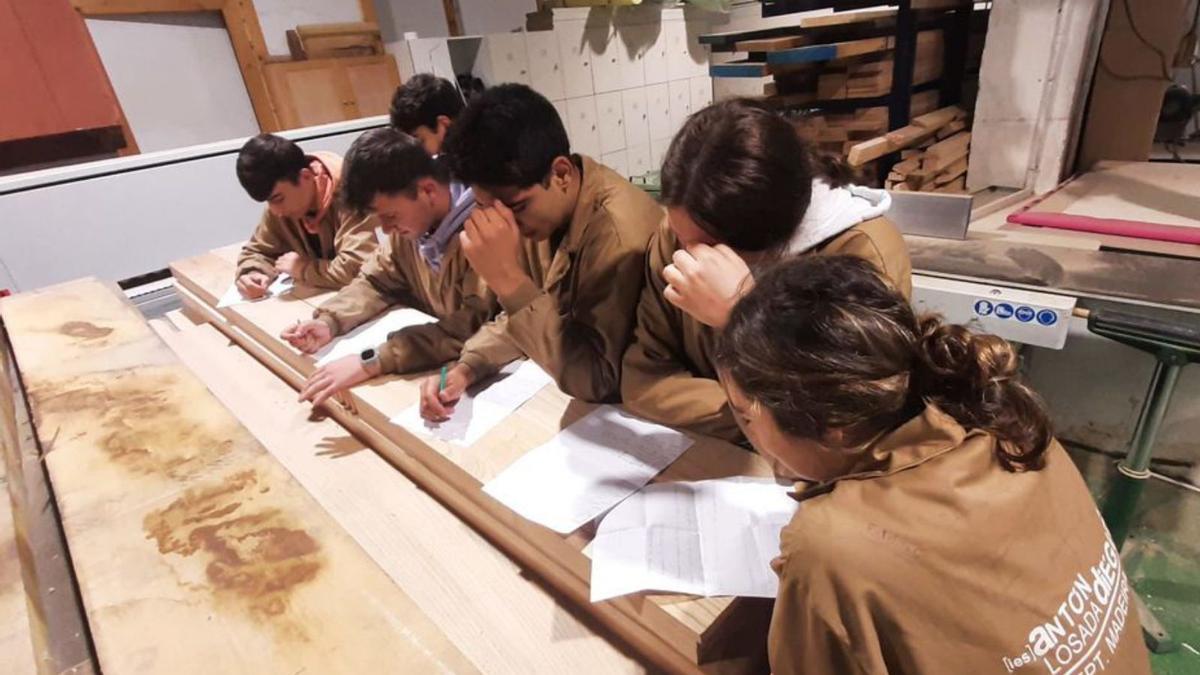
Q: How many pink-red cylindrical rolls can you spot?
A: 1